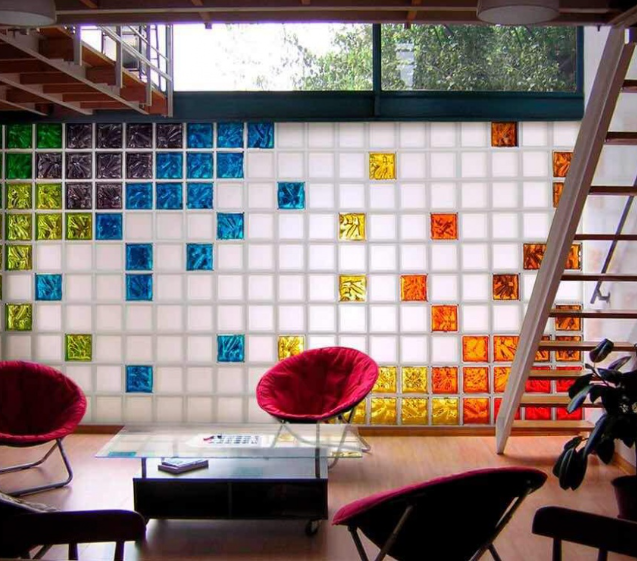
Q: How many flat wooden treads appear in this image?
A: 10